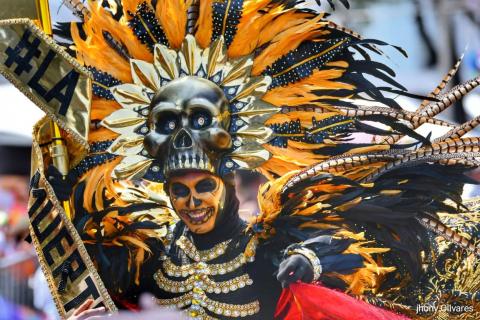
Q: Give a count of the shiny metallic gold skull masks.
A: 1